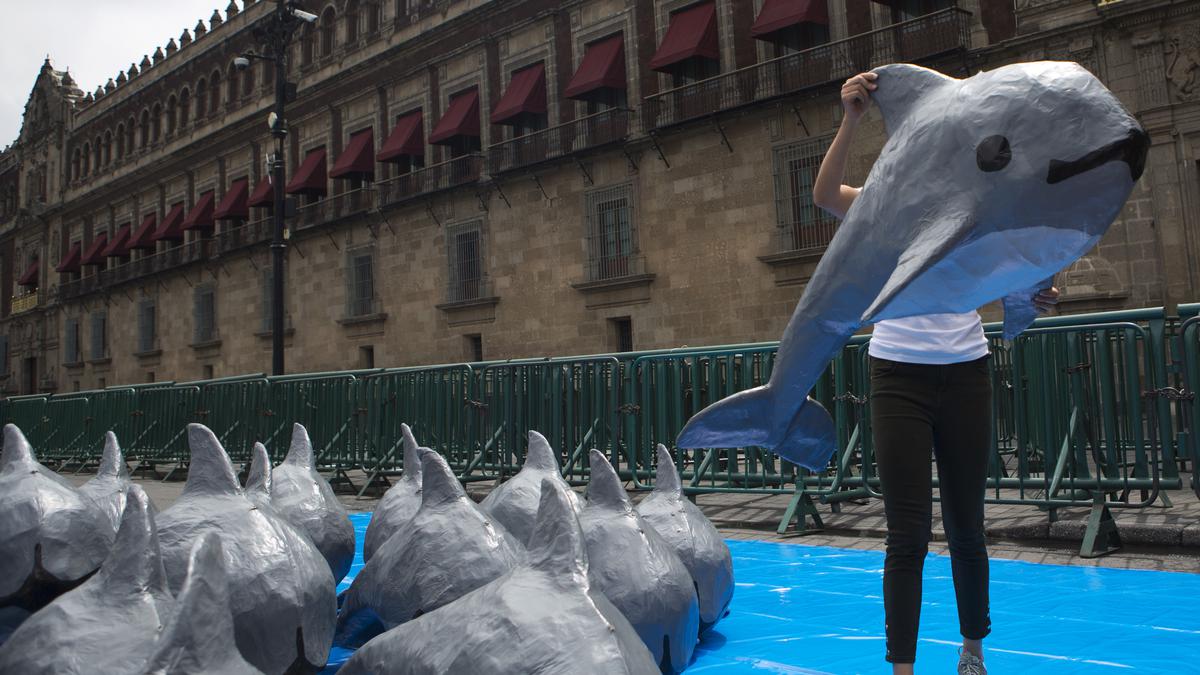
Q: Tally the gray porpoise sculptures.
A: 14